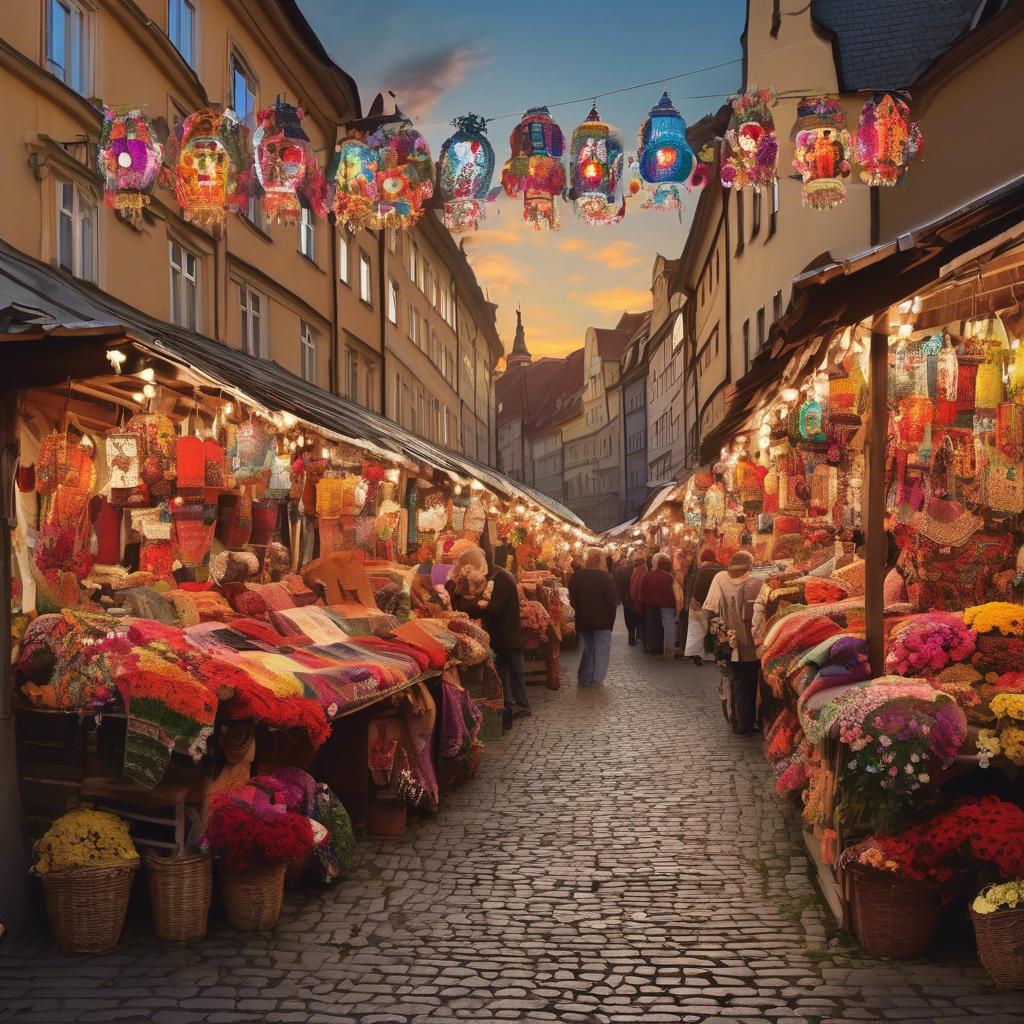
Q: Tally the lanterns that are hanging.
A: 12